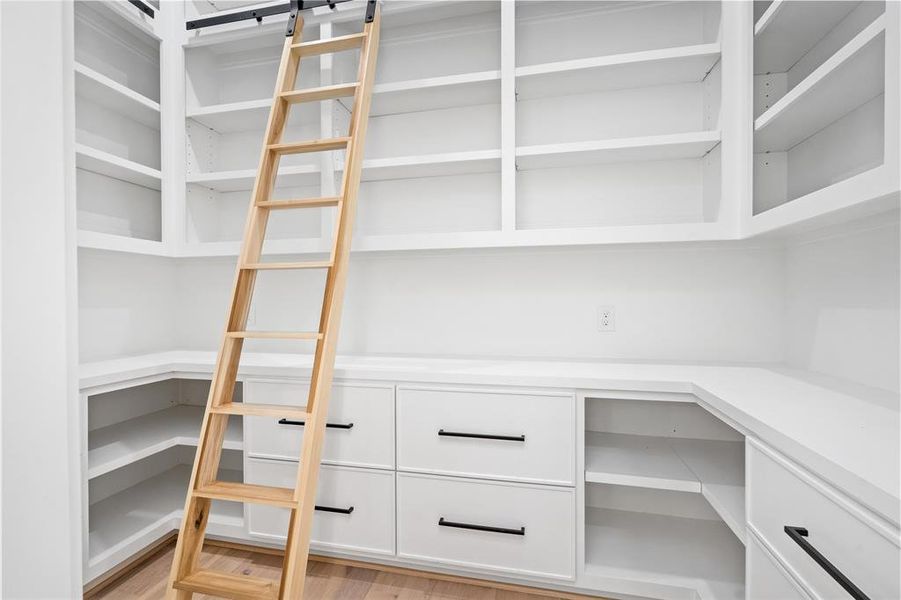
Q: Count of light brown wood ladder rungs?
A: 9